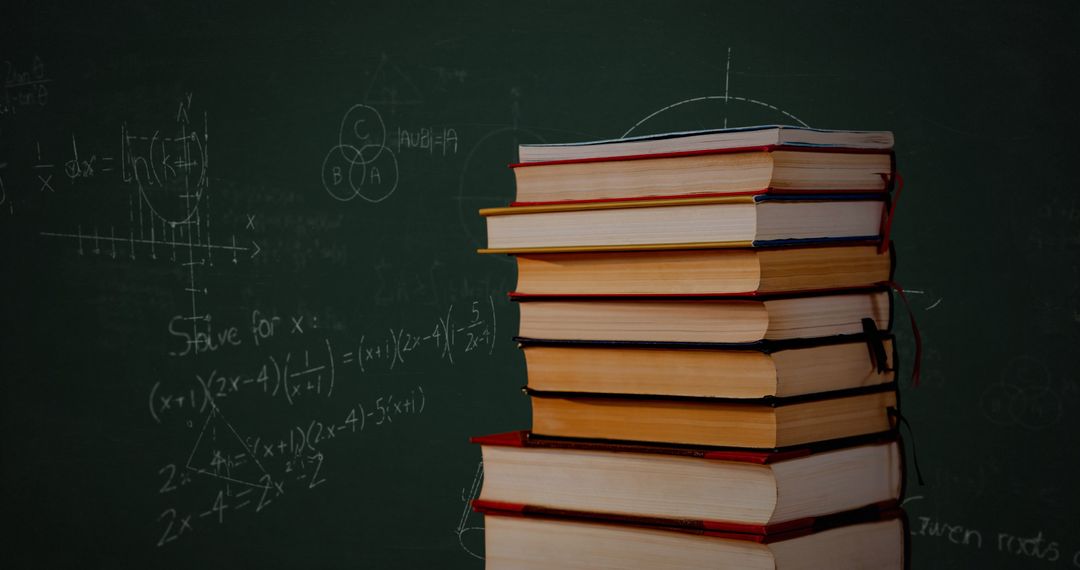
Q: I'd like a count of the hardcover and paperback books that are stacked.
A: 9